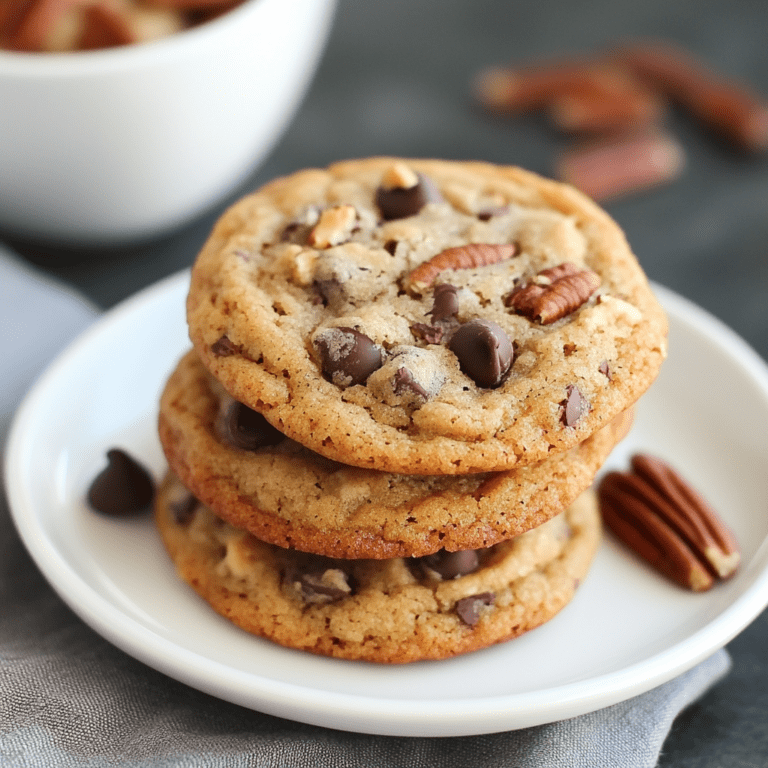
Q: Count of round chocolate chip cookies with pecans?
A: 3